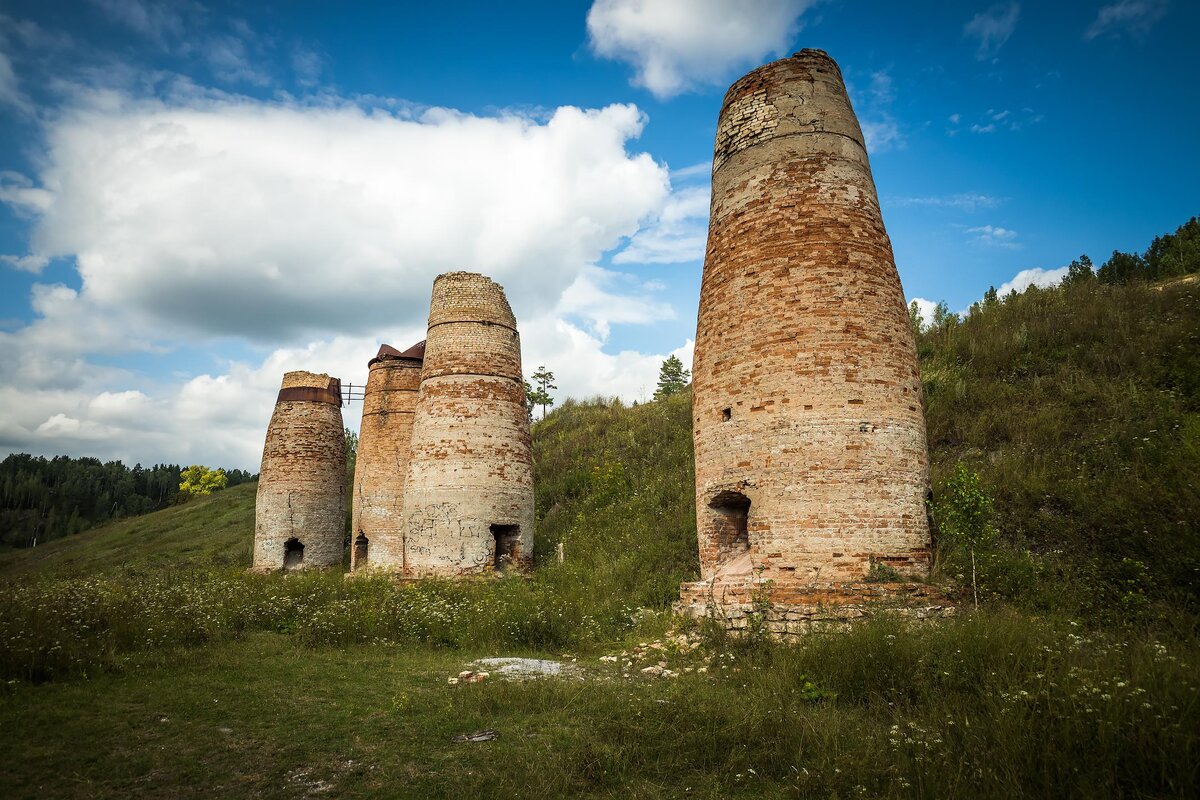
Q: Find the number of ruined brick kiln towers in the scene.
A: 4